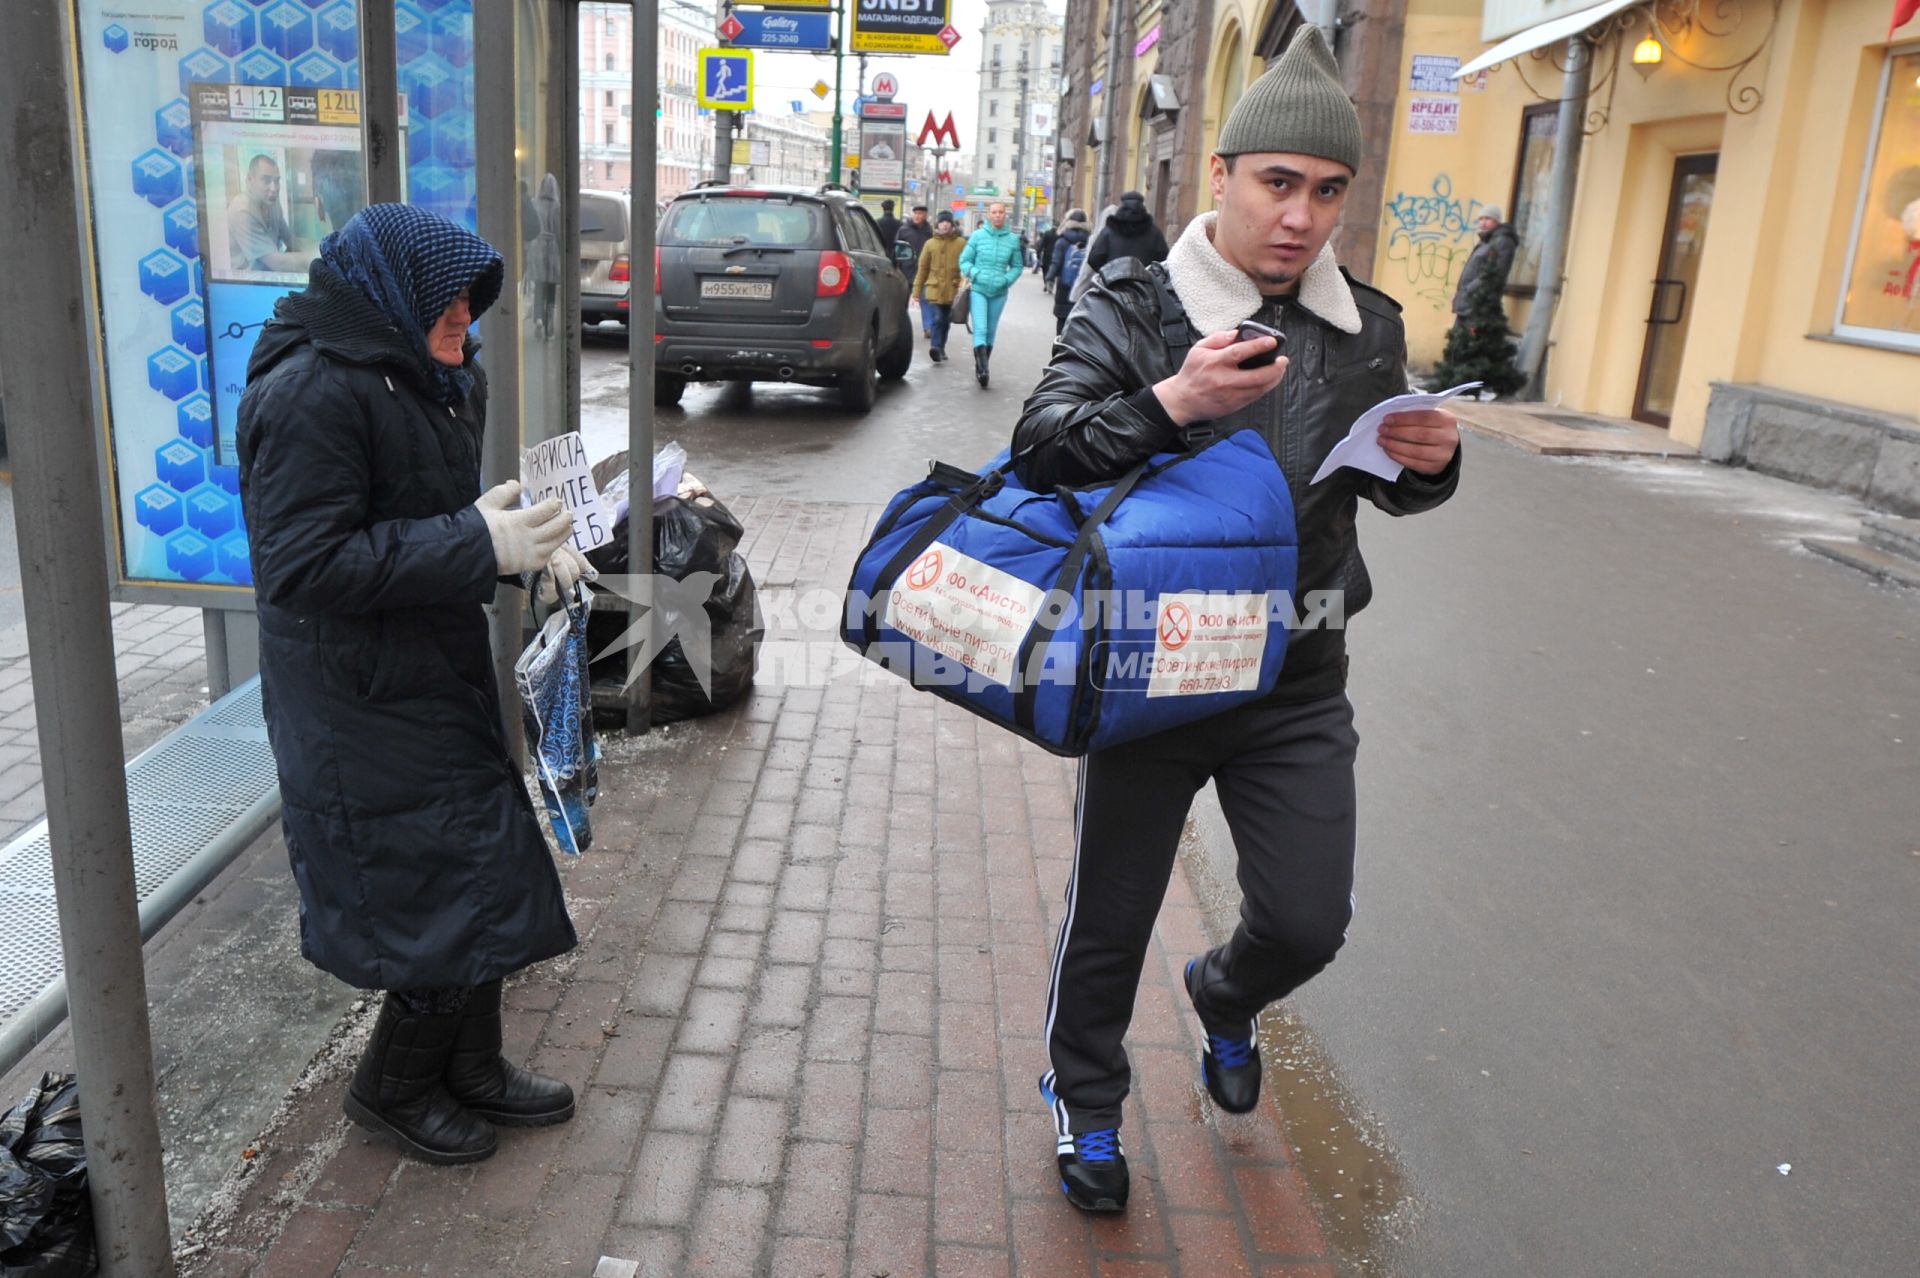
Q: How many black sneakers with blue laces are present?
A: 2